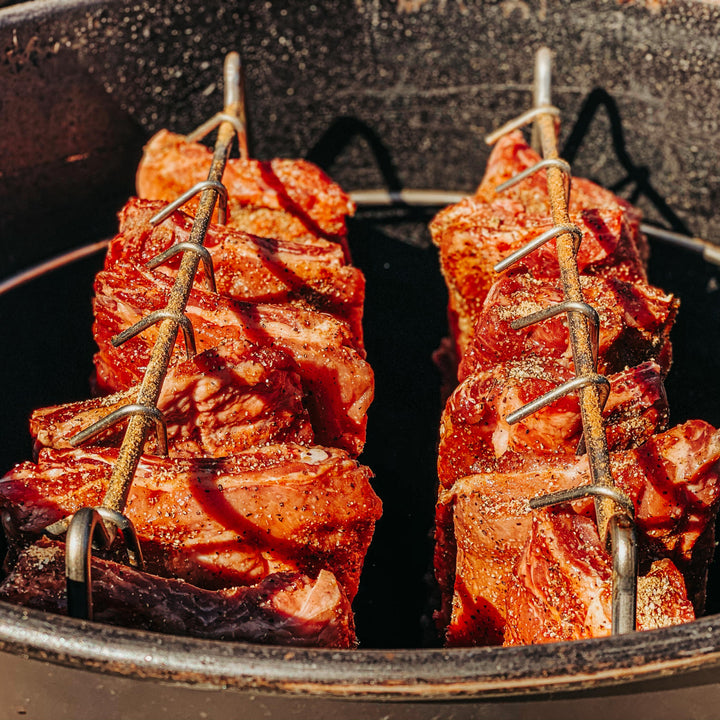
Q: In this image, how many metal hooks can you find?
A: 12